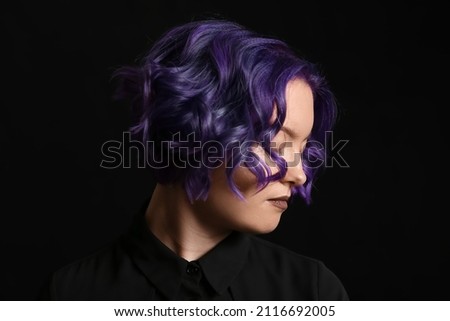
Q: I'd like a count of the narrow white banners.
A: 1